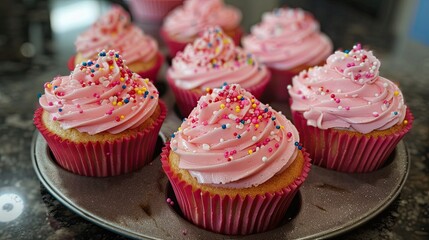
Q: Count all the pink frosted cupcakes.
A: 7